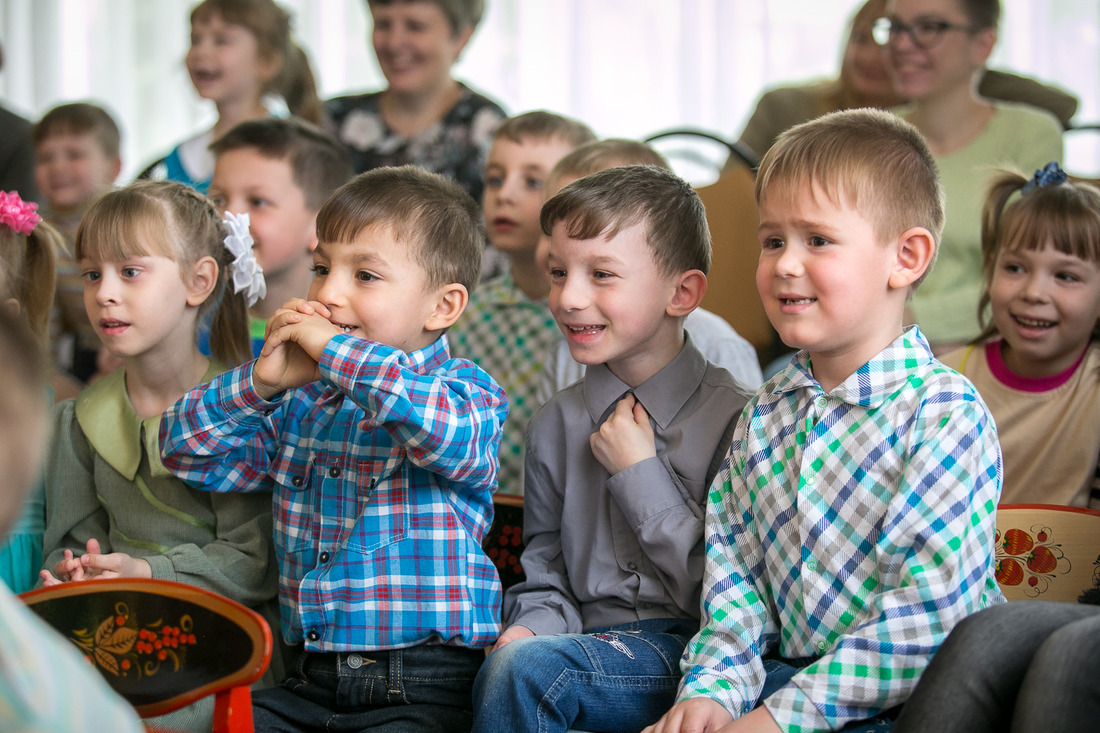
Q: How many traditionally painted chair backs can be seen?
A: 3